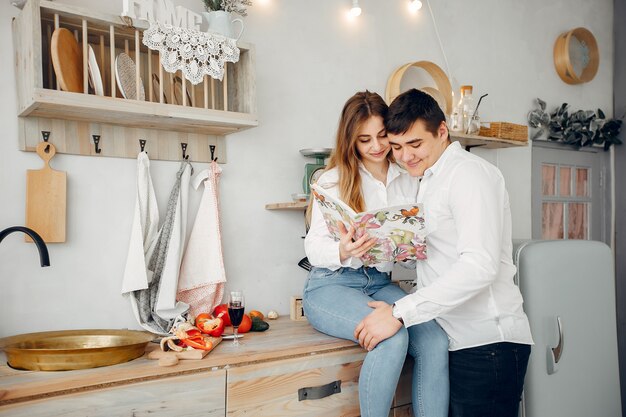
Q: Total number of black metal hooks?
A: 5